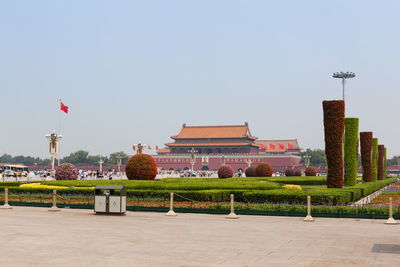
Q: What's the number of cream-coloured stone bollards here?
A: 6